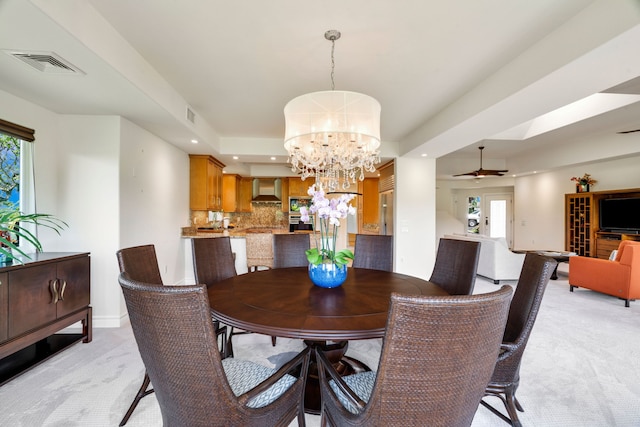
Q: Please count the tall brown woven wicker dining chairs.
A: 8